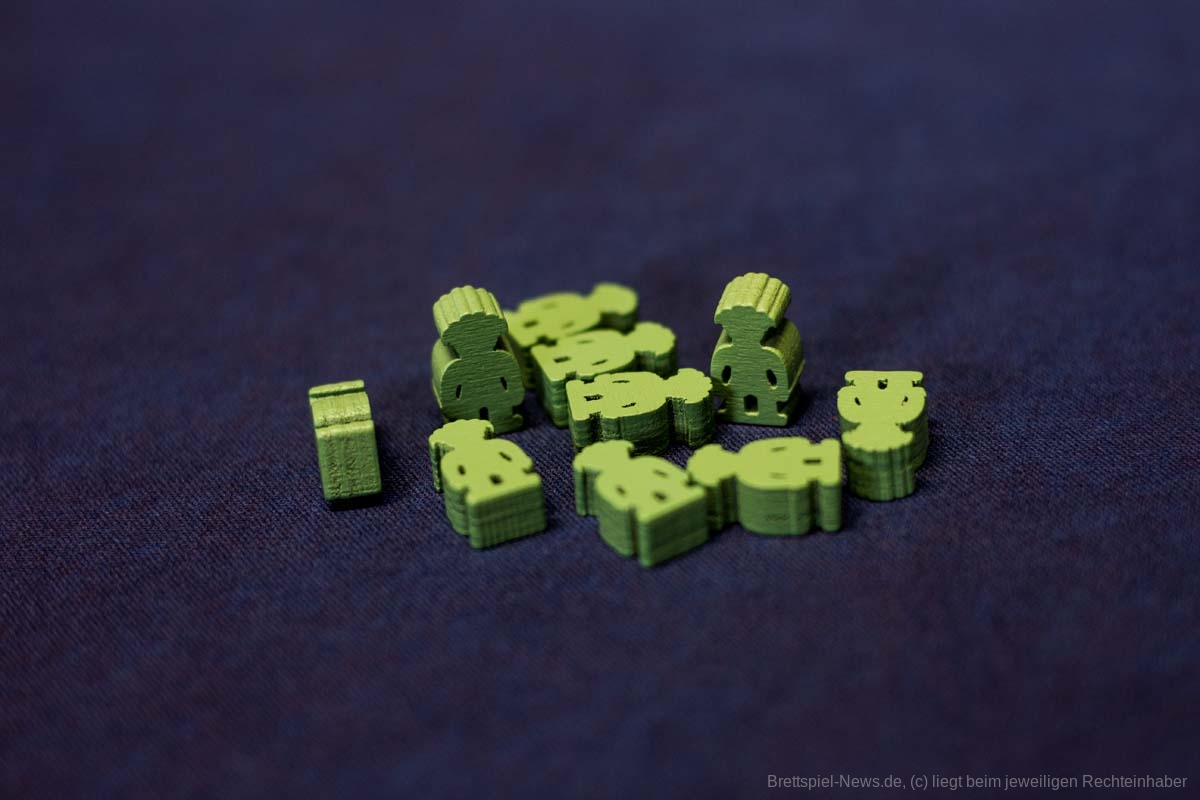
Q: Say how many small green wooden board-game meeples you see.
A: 10